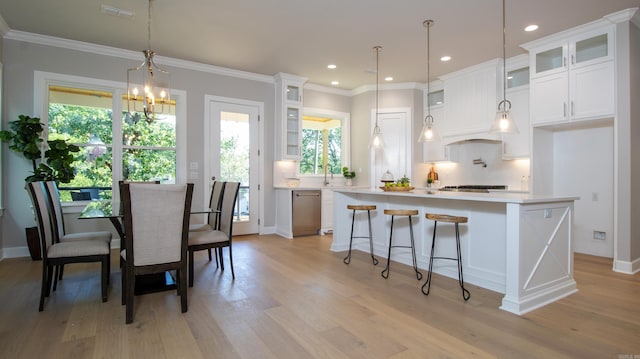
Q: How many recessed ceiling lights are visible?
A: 5